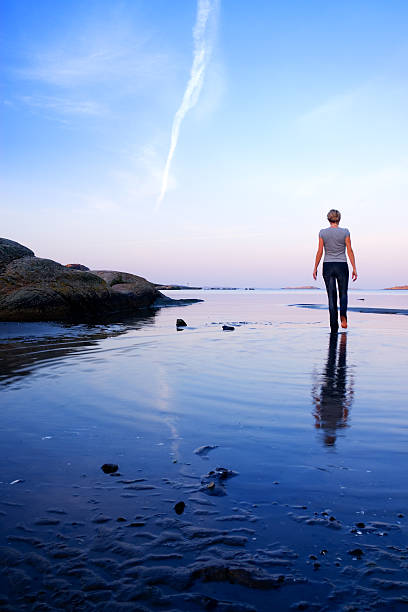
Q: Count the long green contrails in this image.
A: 0